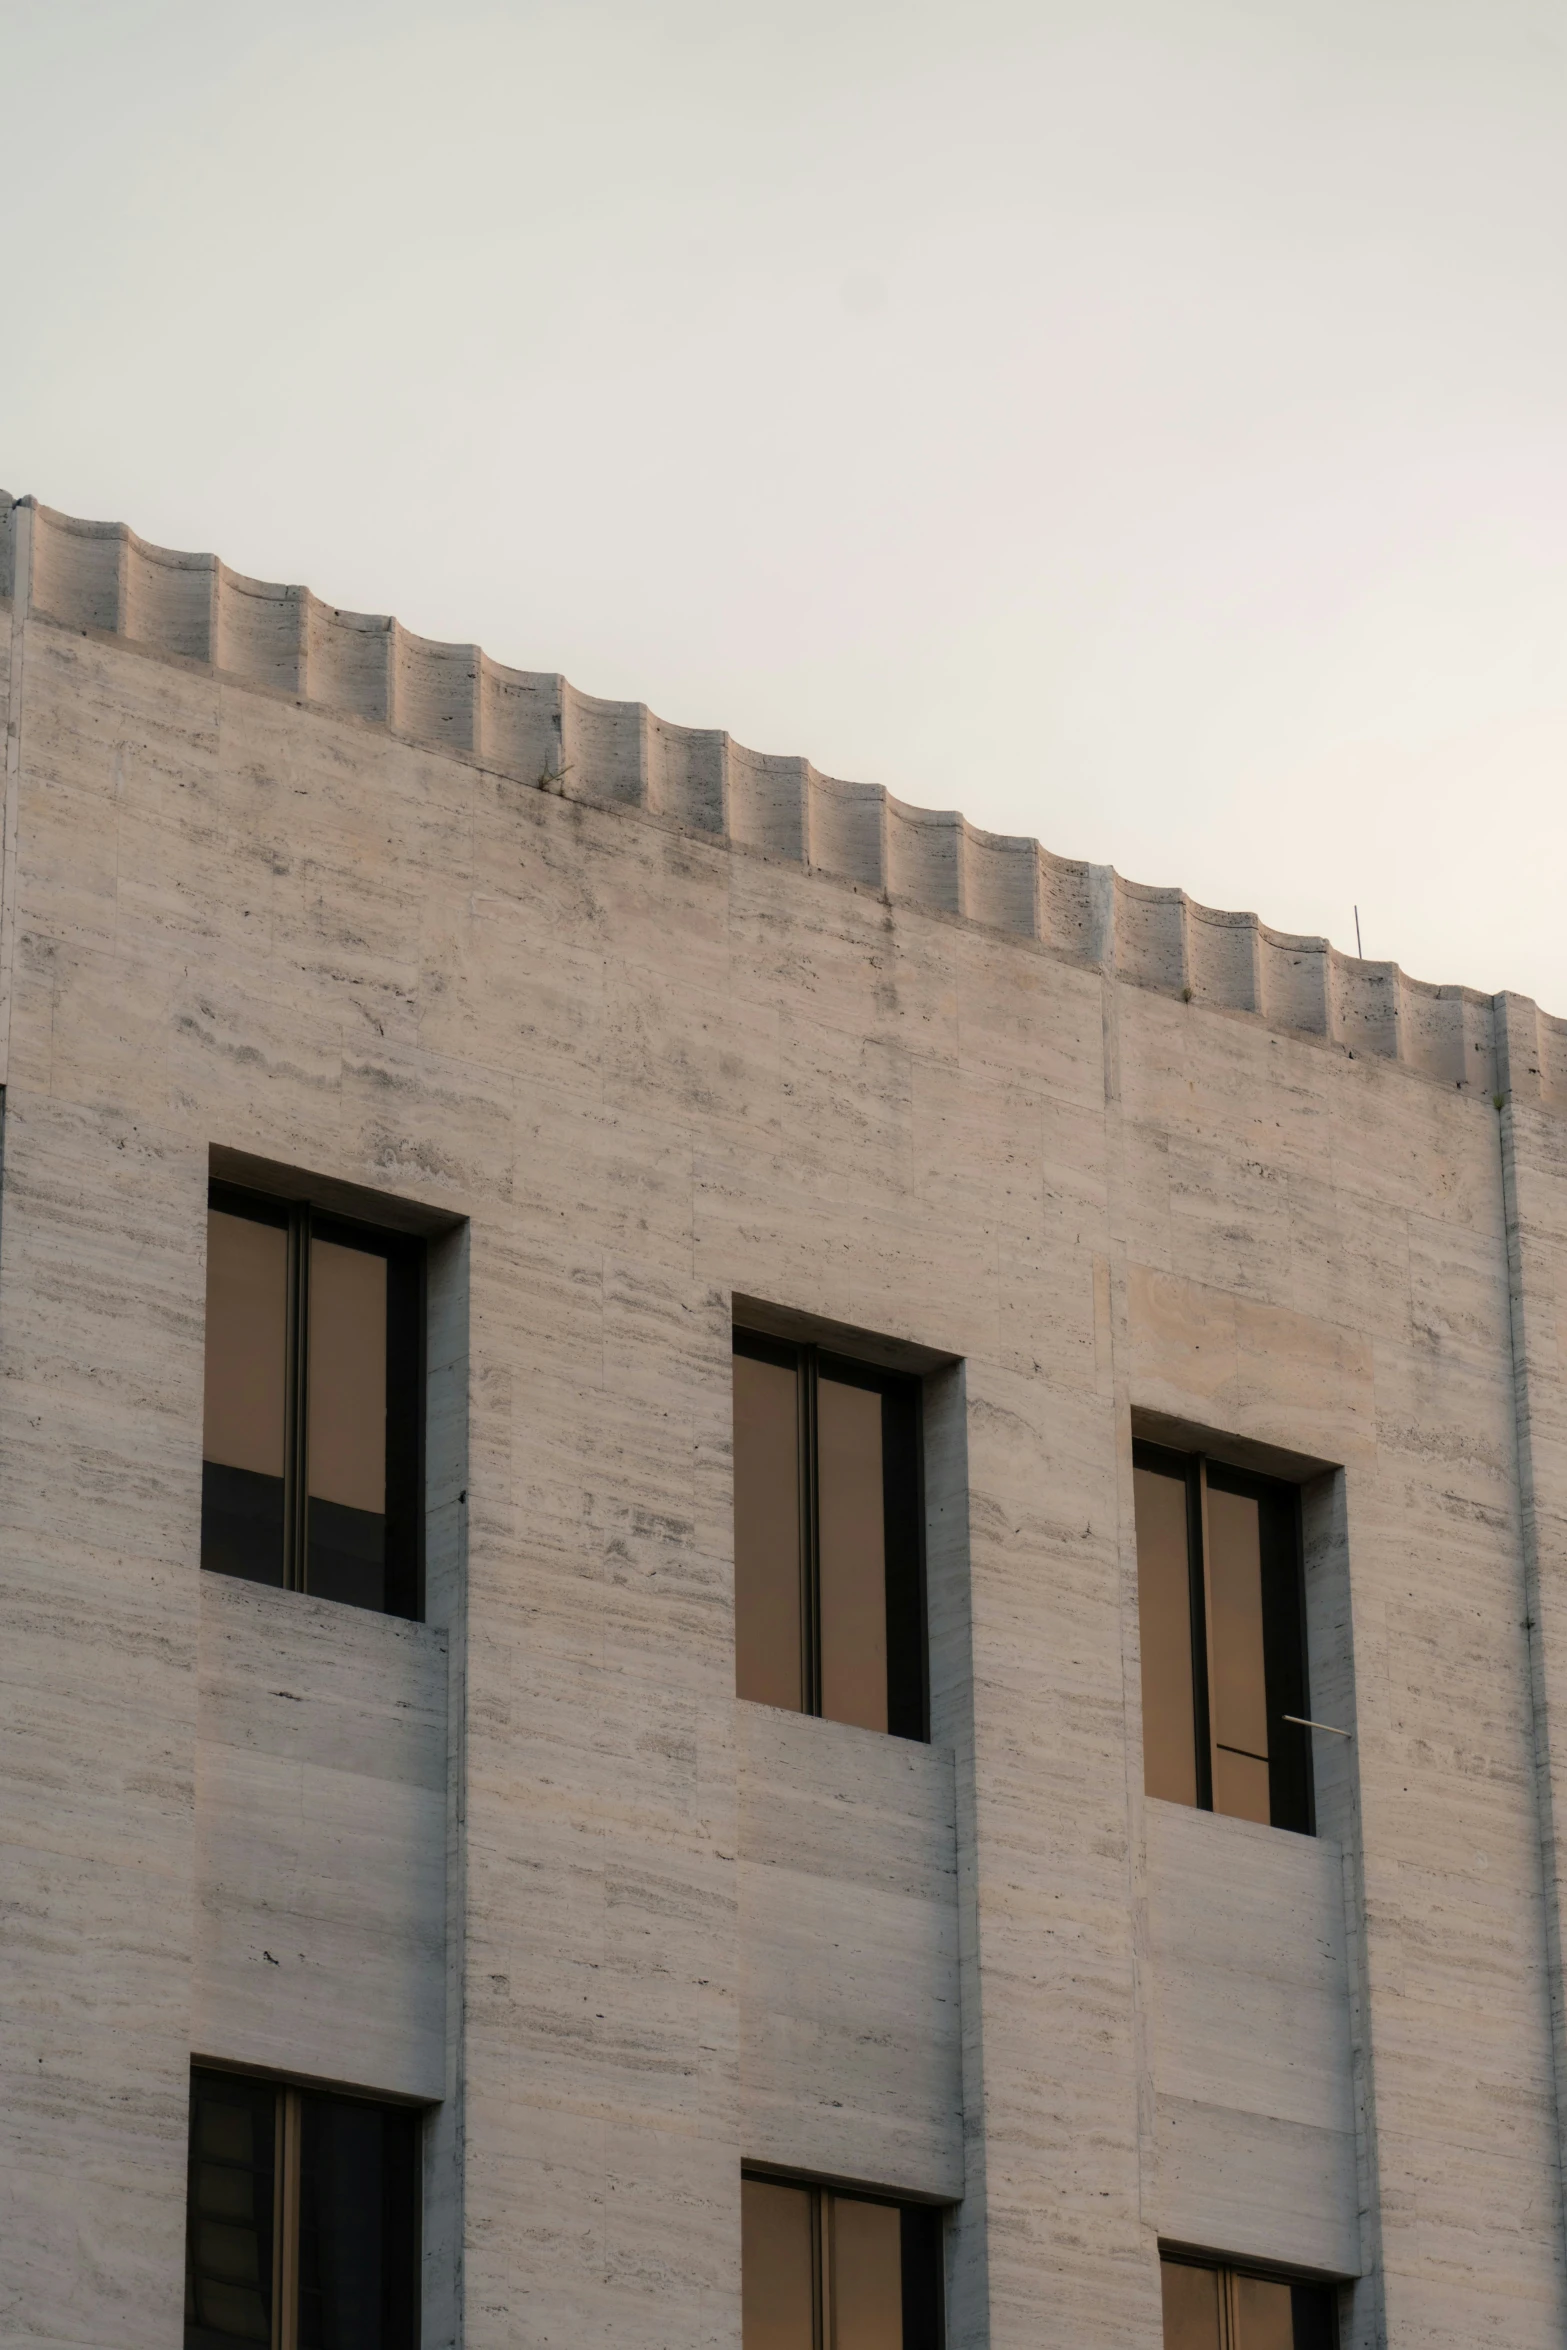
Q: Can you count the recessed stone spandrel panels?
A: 3